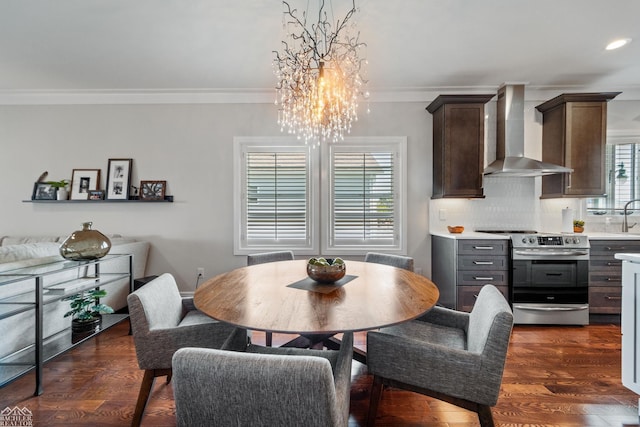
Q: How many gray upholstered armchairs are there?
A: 5